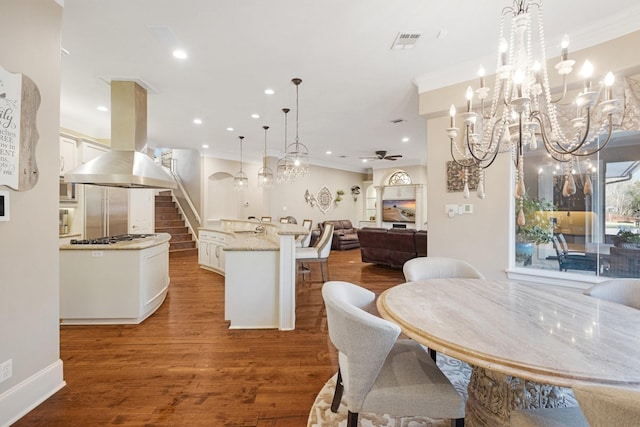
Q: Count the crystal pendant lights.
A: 4